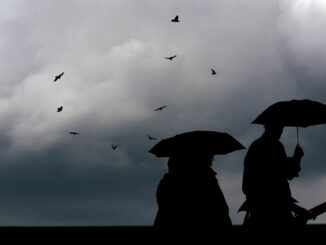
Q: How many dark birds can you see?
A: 9